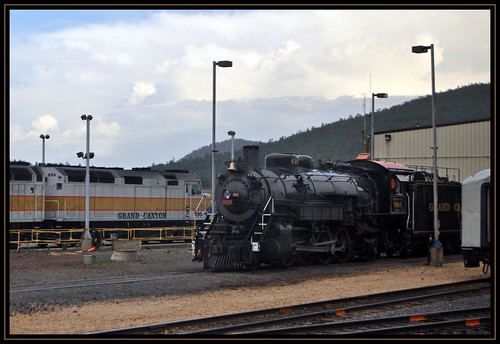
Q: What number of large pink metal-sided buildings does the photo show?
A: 0